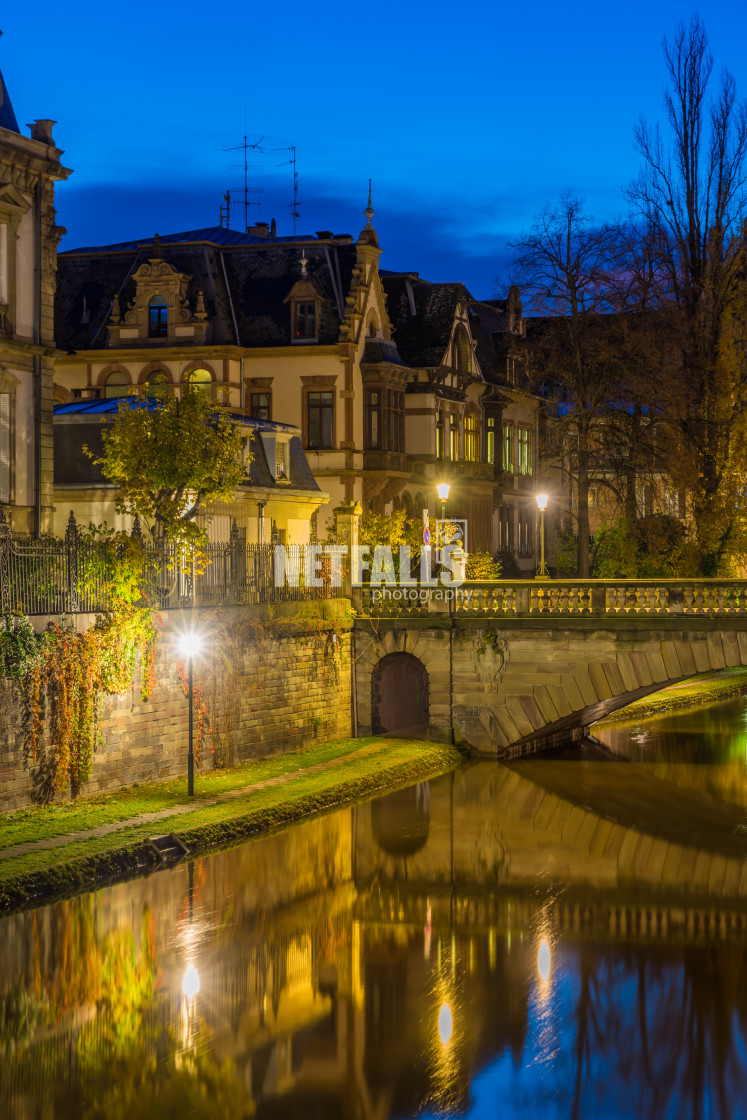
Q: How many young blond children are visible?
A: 0